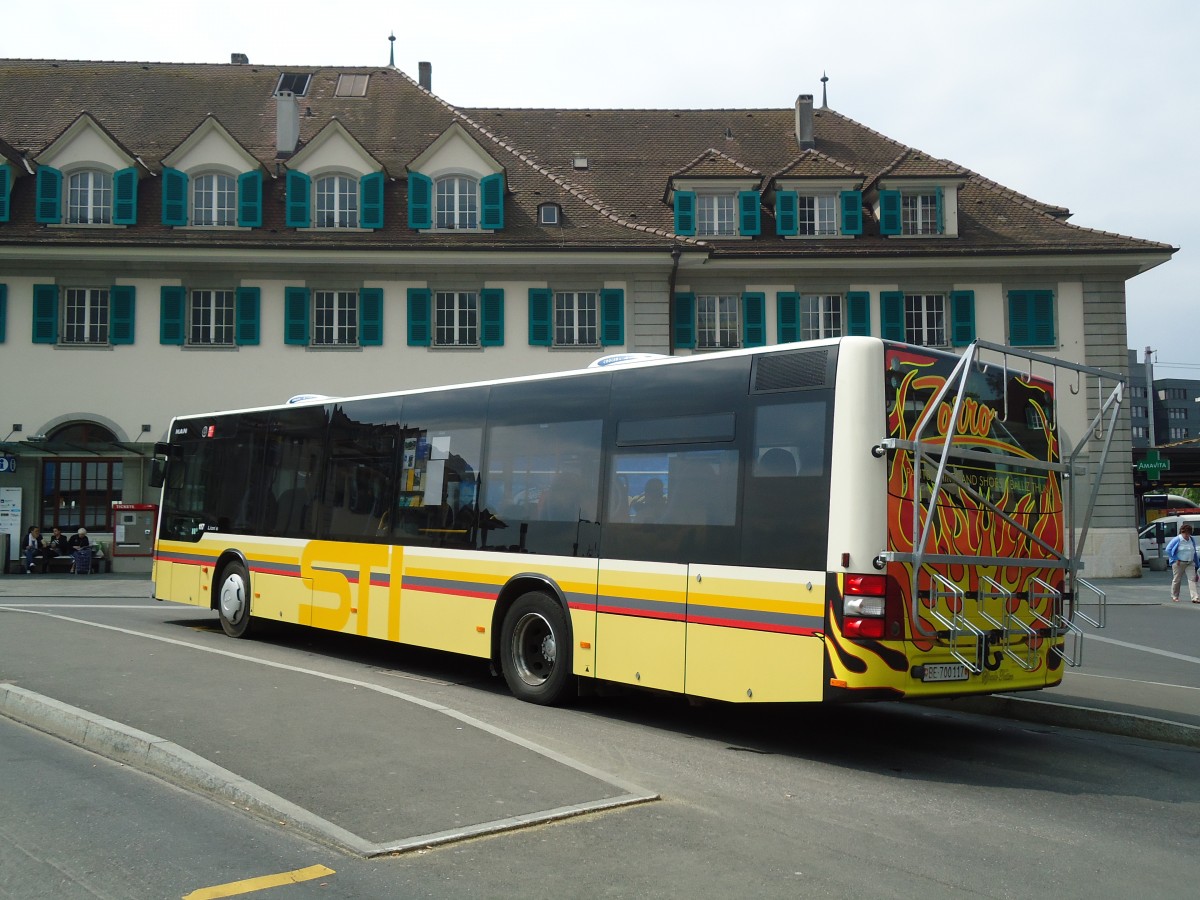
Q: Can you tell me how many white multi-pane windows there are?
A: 15